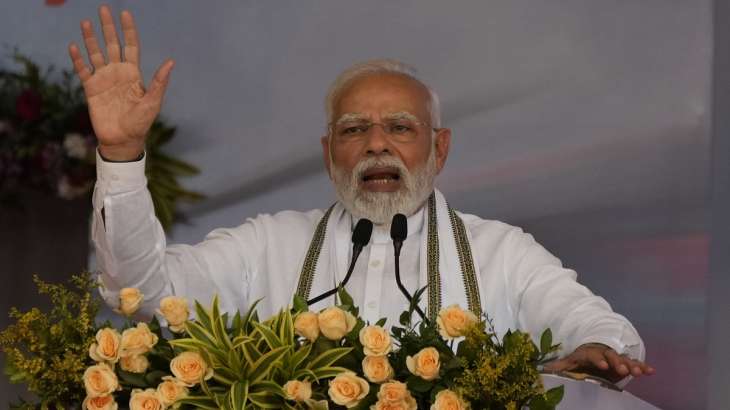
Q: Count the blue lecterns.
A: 0